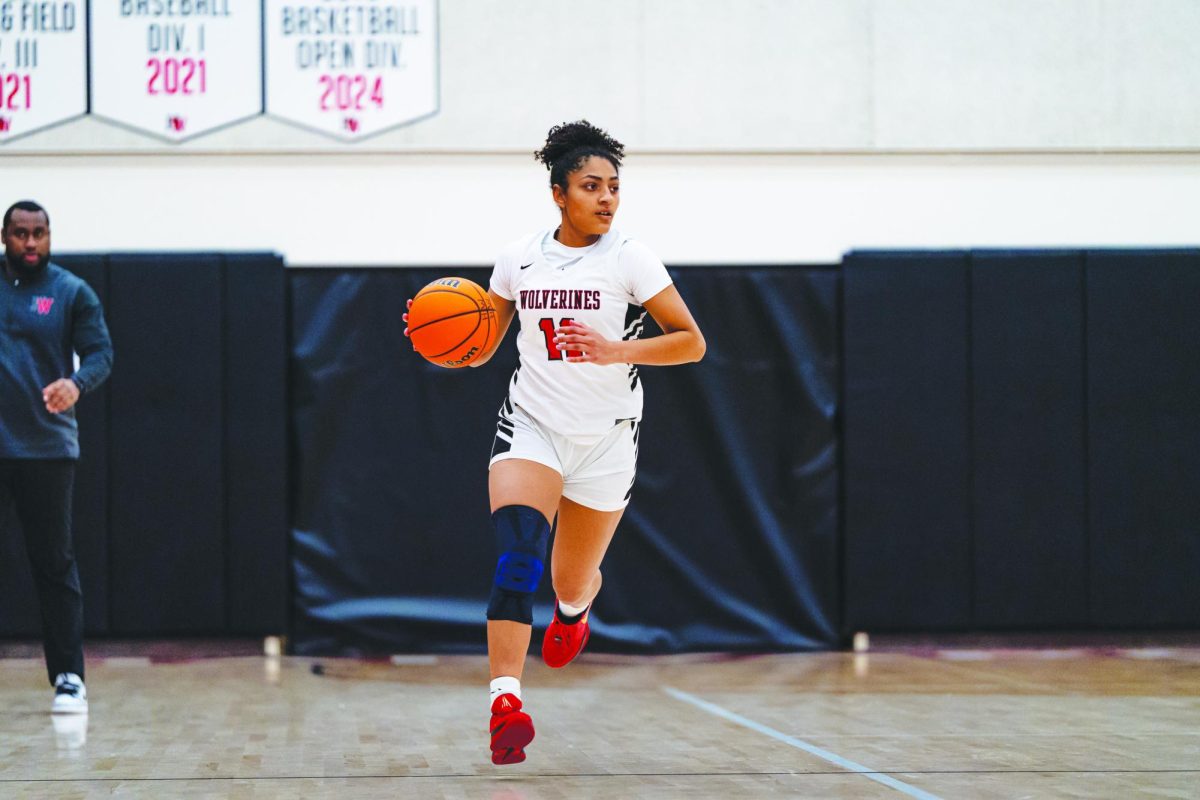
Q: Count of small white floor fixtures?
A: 2